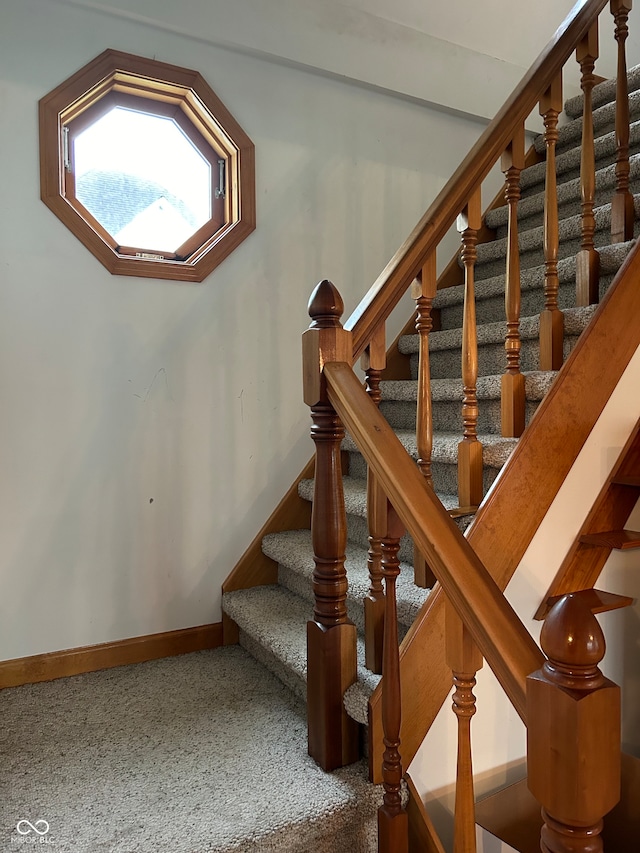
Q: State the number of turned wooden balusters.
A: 9